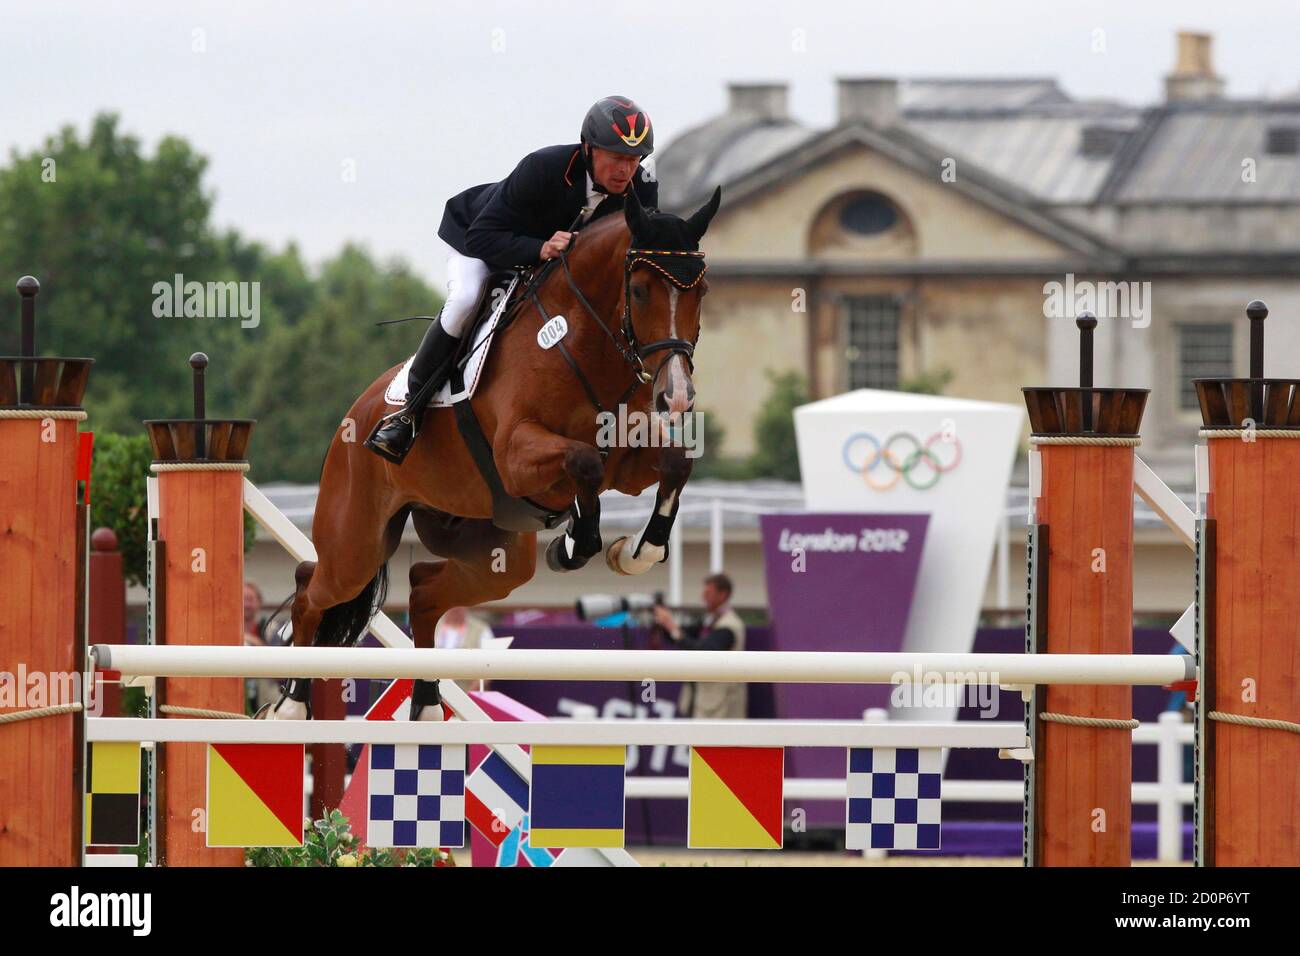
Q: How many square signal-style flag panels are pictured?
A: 6